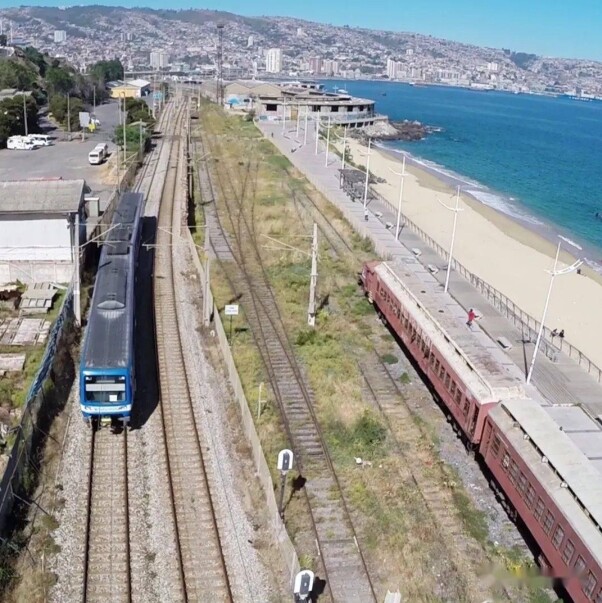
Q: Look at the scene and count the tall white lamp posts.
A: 10